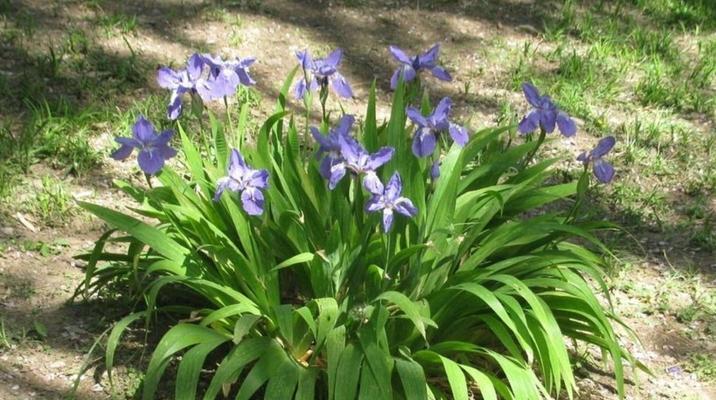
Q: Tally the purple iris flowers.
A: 12